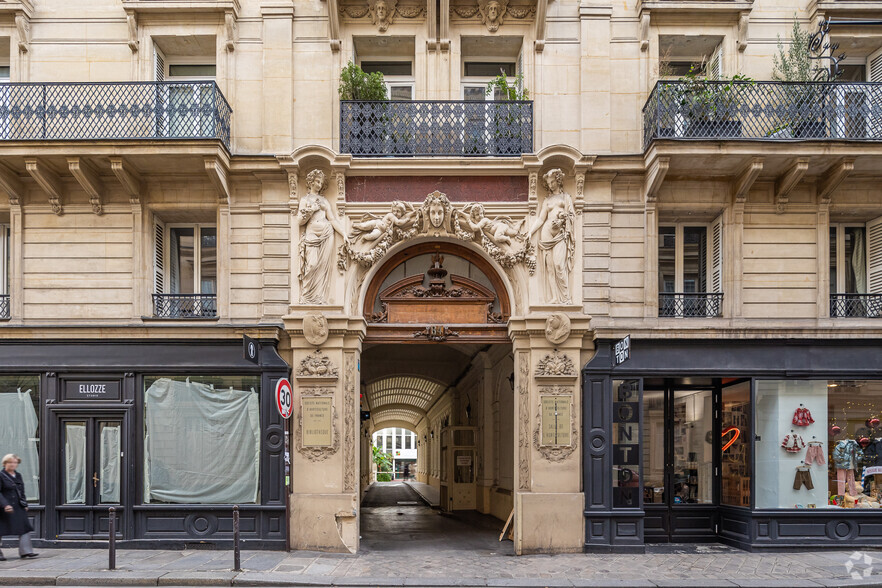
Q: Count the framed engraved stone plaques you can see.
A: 2